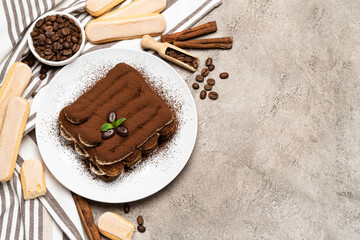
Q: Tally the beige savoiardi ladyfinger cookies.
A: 7